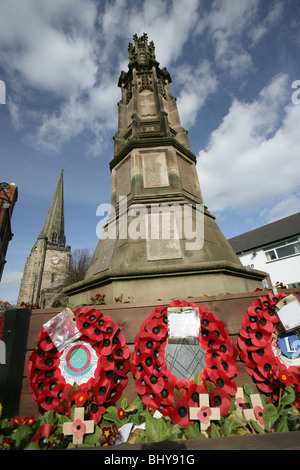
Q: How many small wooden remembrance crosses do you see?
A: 4